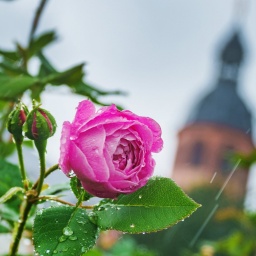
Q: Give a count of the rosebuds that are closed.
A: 2